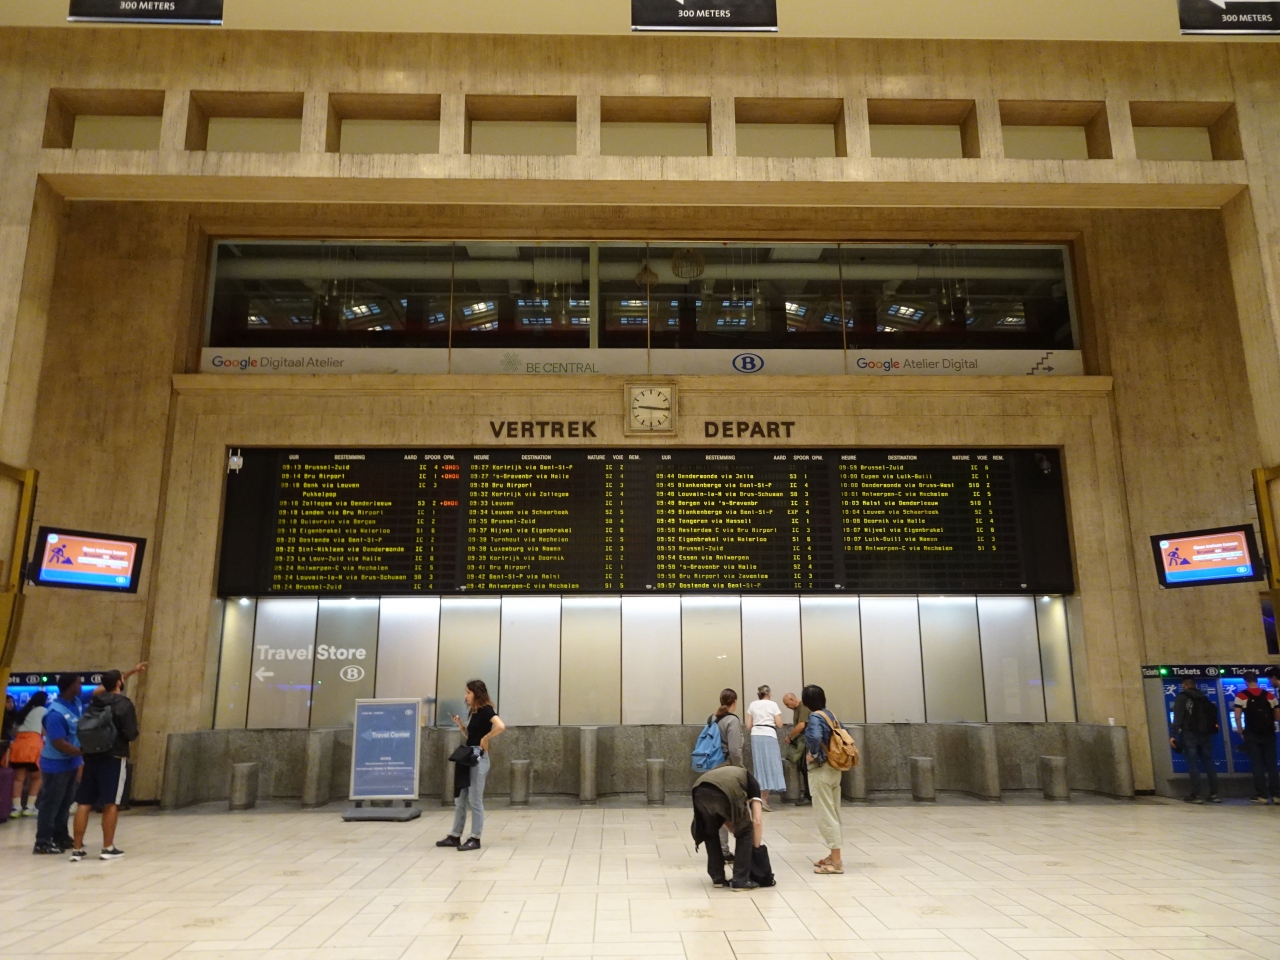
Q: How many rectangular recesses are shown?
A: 9